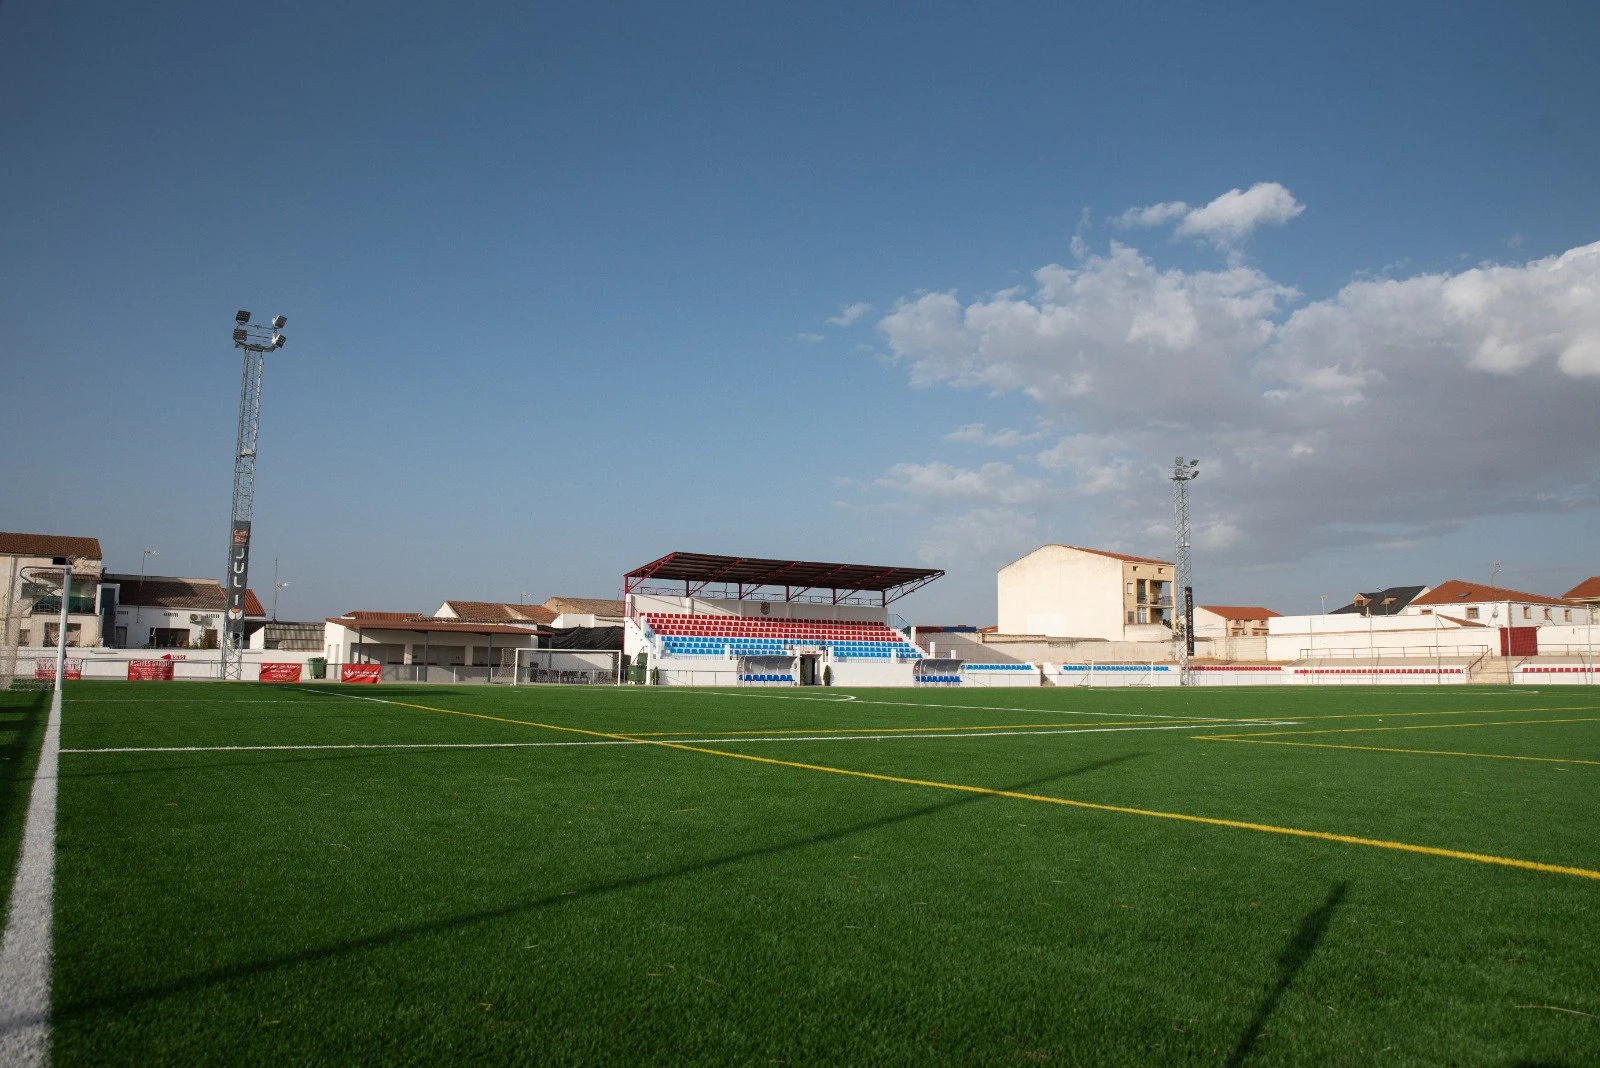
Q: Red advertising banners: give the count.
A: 4